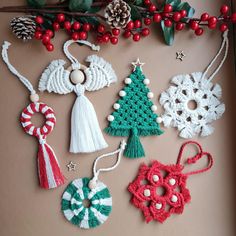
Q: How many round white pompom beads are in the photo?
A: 13